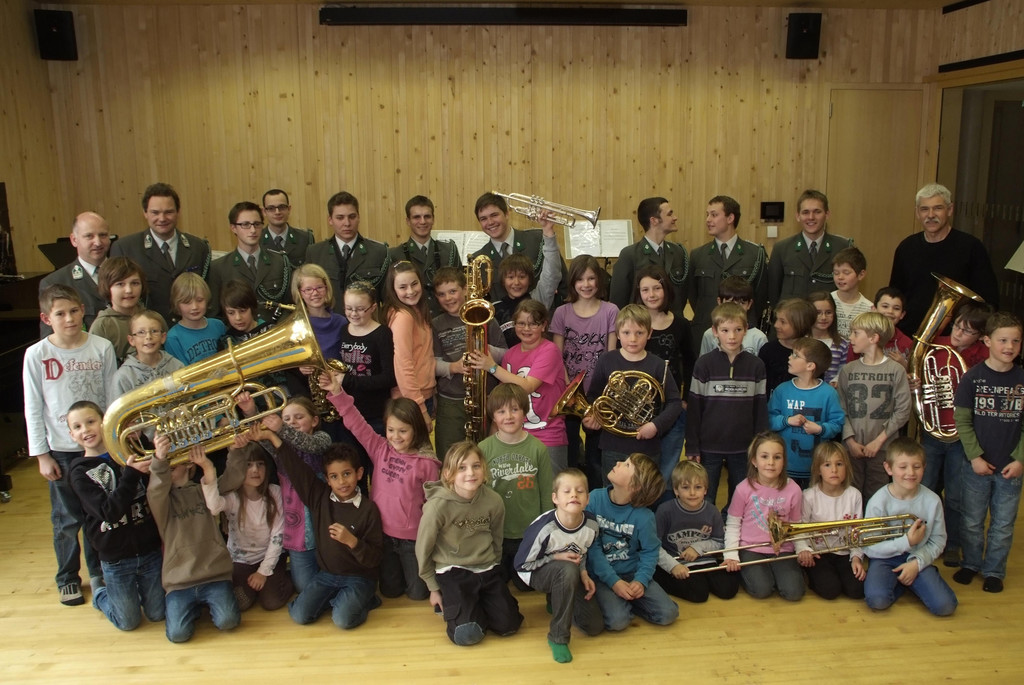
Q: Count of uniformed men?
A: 10